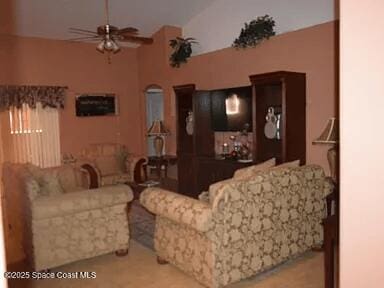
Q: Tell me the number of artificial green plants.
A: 2